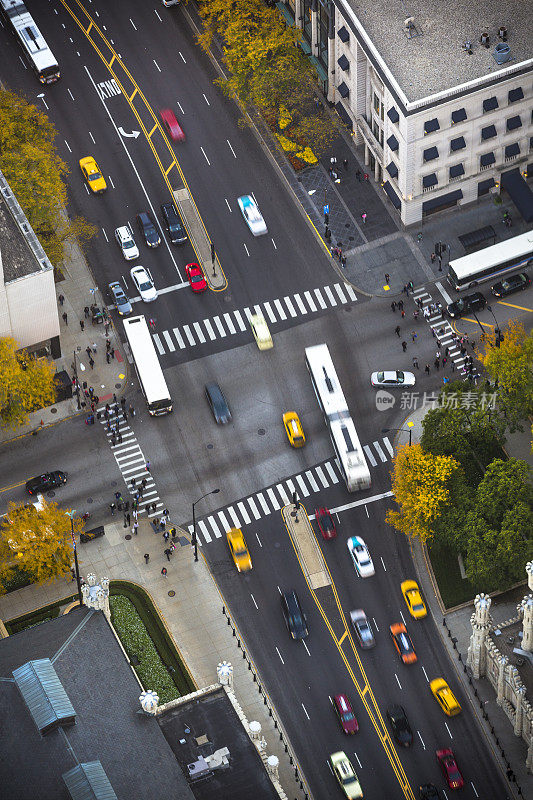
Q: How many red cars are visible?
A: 5